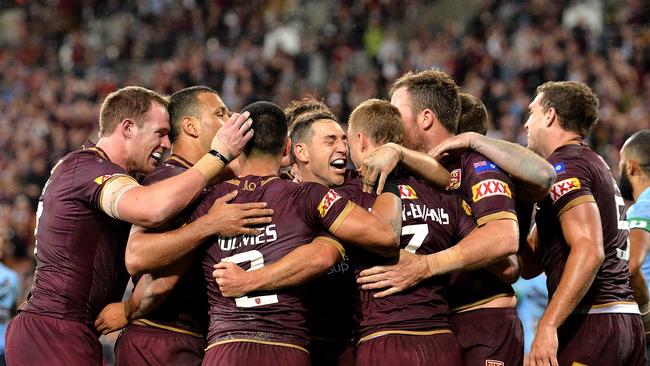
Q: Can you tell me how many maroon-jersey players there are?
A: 9